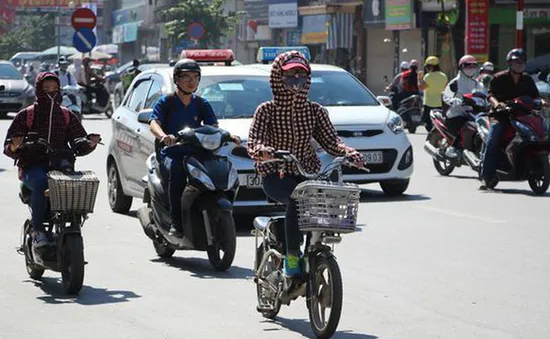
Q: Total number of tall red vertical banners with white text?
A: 1